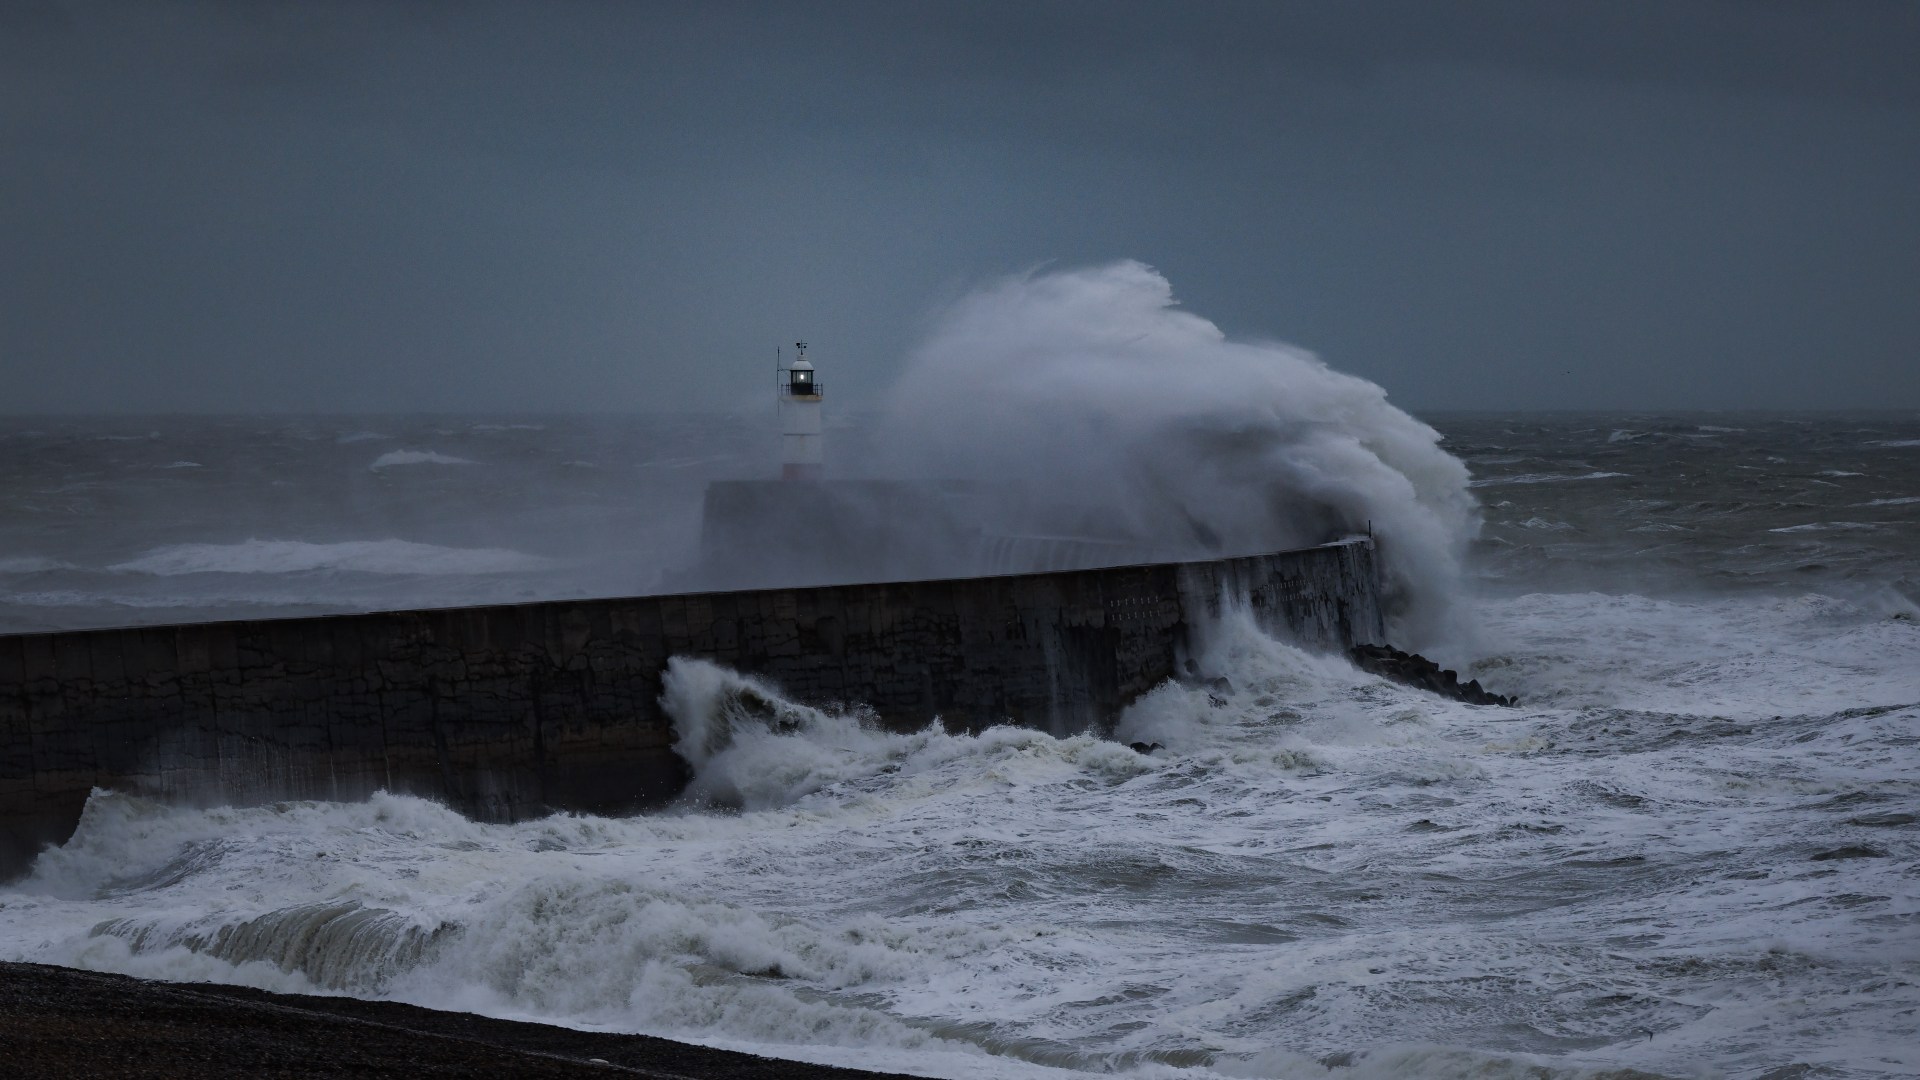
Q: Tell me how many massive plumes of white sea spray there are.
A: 1